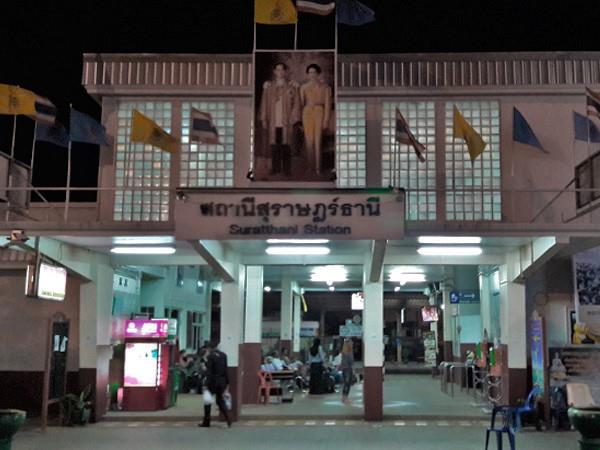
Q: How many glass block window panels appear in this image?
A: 5